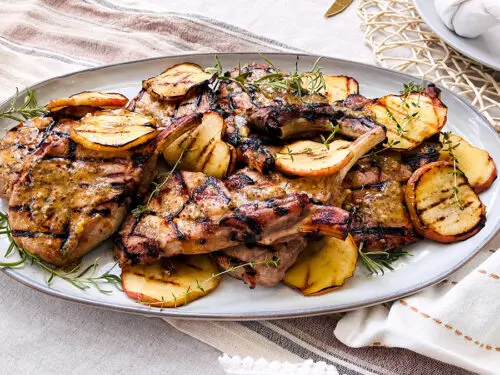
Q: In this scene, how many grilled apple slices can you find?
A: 11